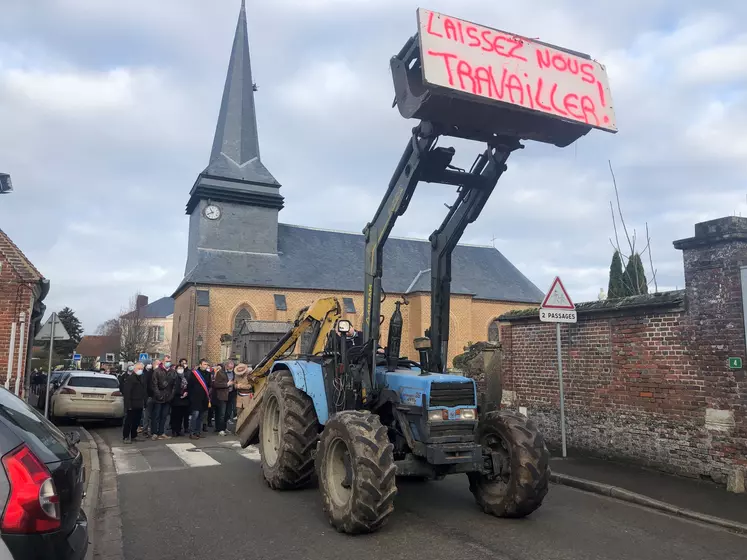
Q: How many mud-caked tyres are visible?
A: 3